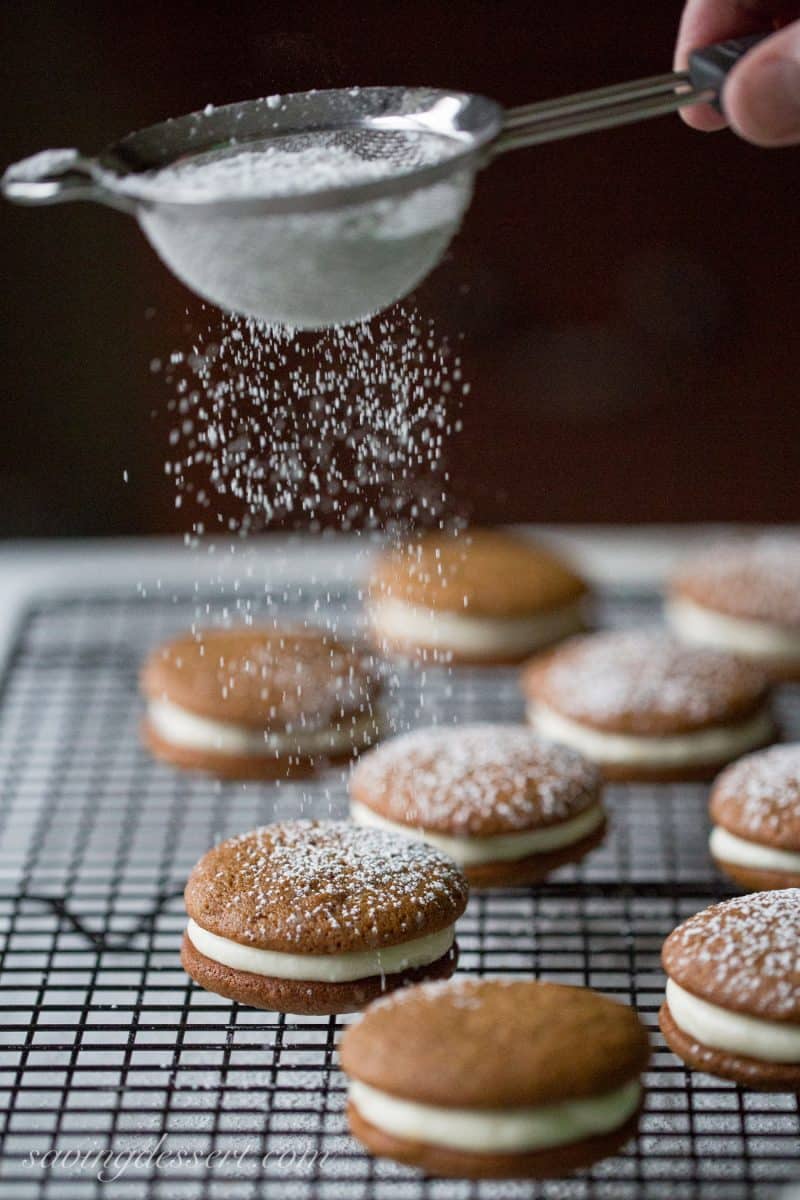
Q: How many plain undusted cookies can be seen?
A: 2